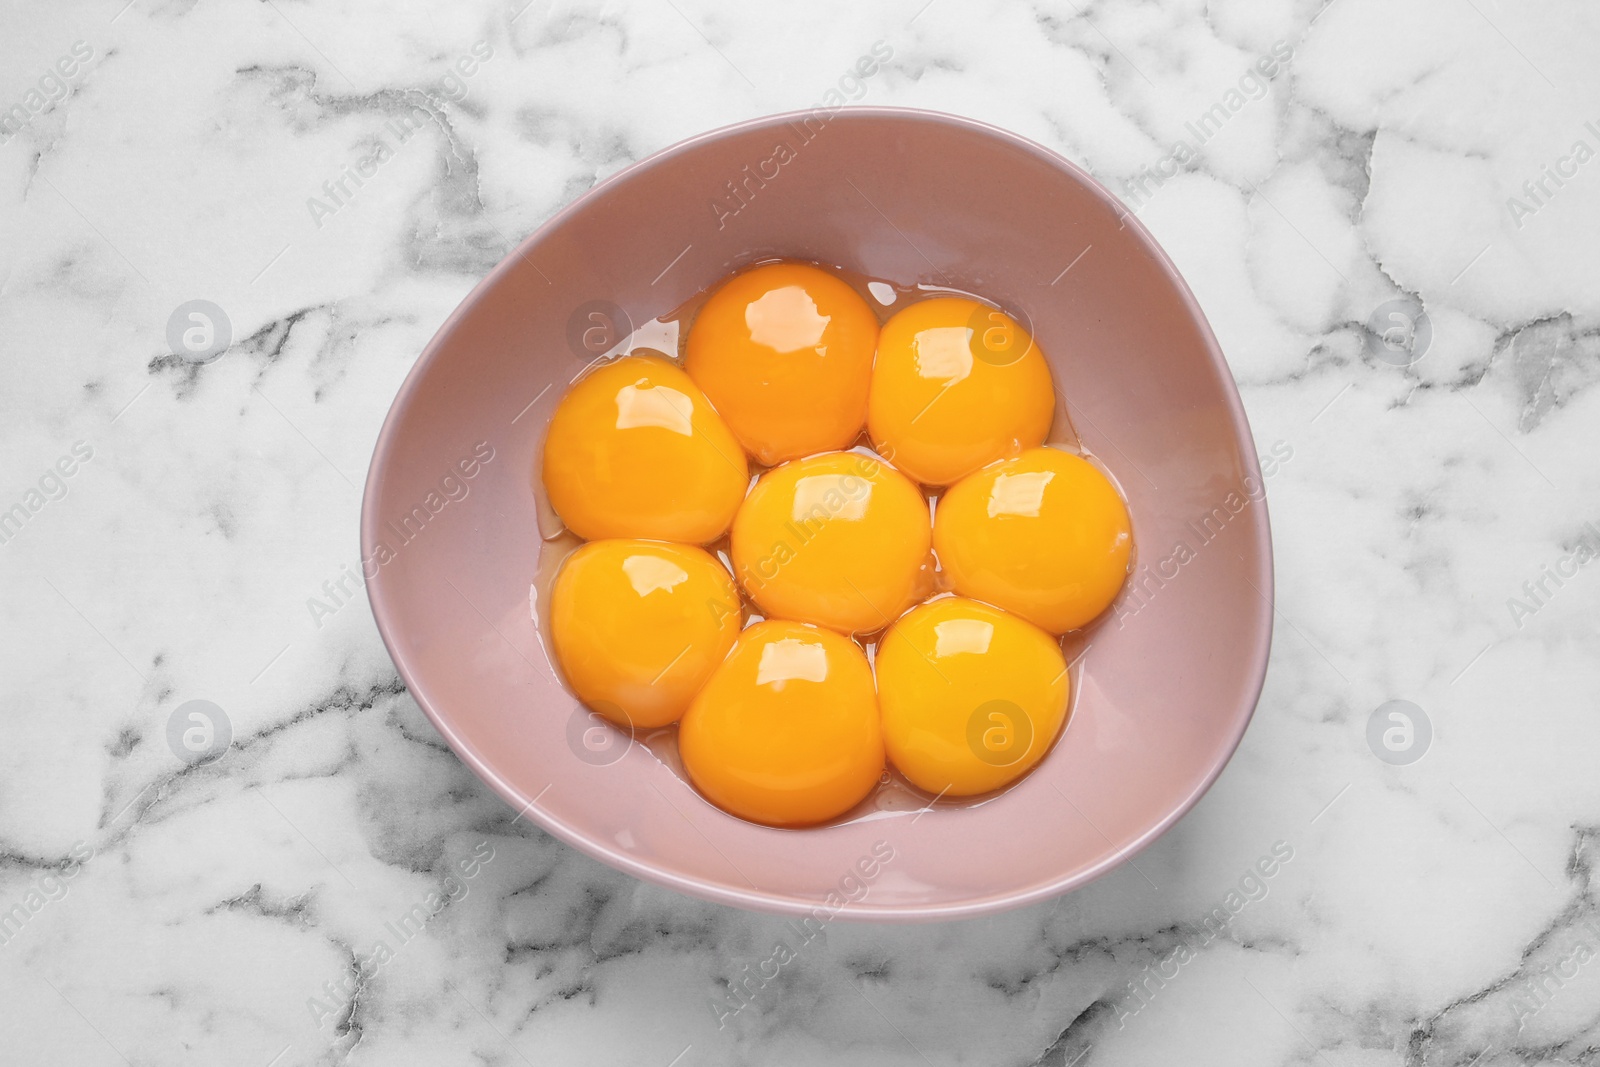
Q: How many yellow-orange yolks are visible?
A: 8